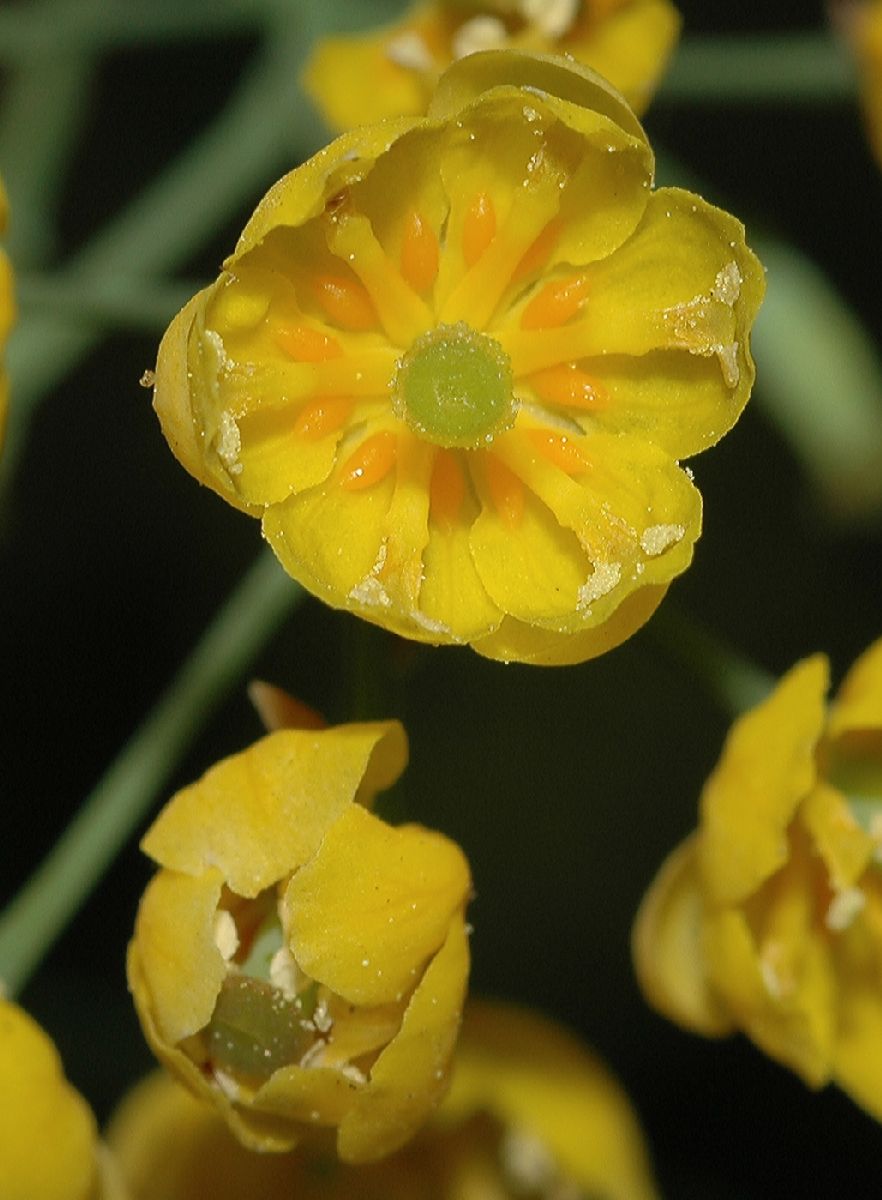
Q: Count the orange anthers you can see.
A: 12